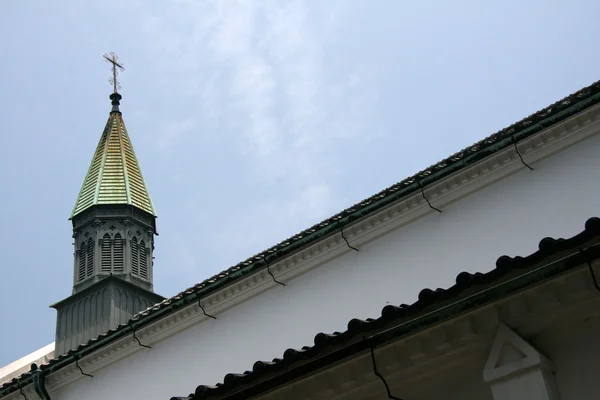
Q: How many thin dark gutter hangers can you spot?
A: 10